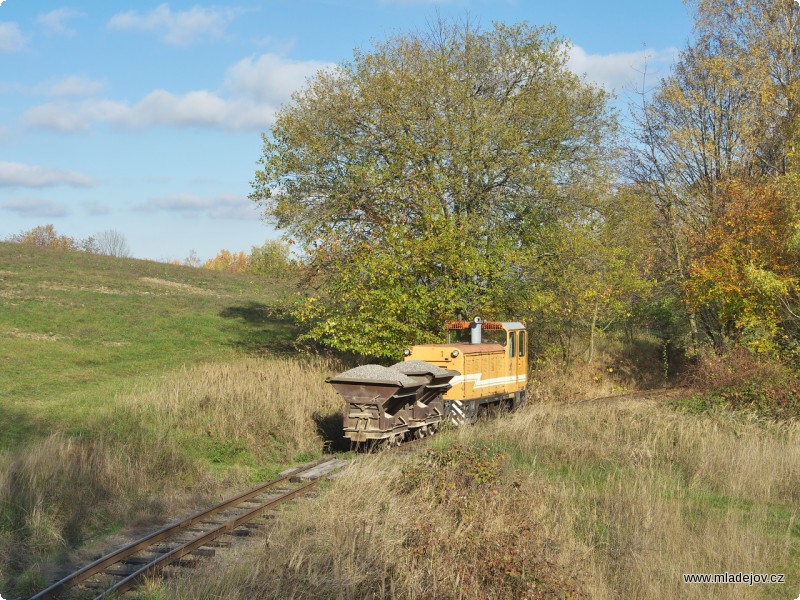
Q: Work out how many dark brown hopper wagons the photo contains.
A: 2